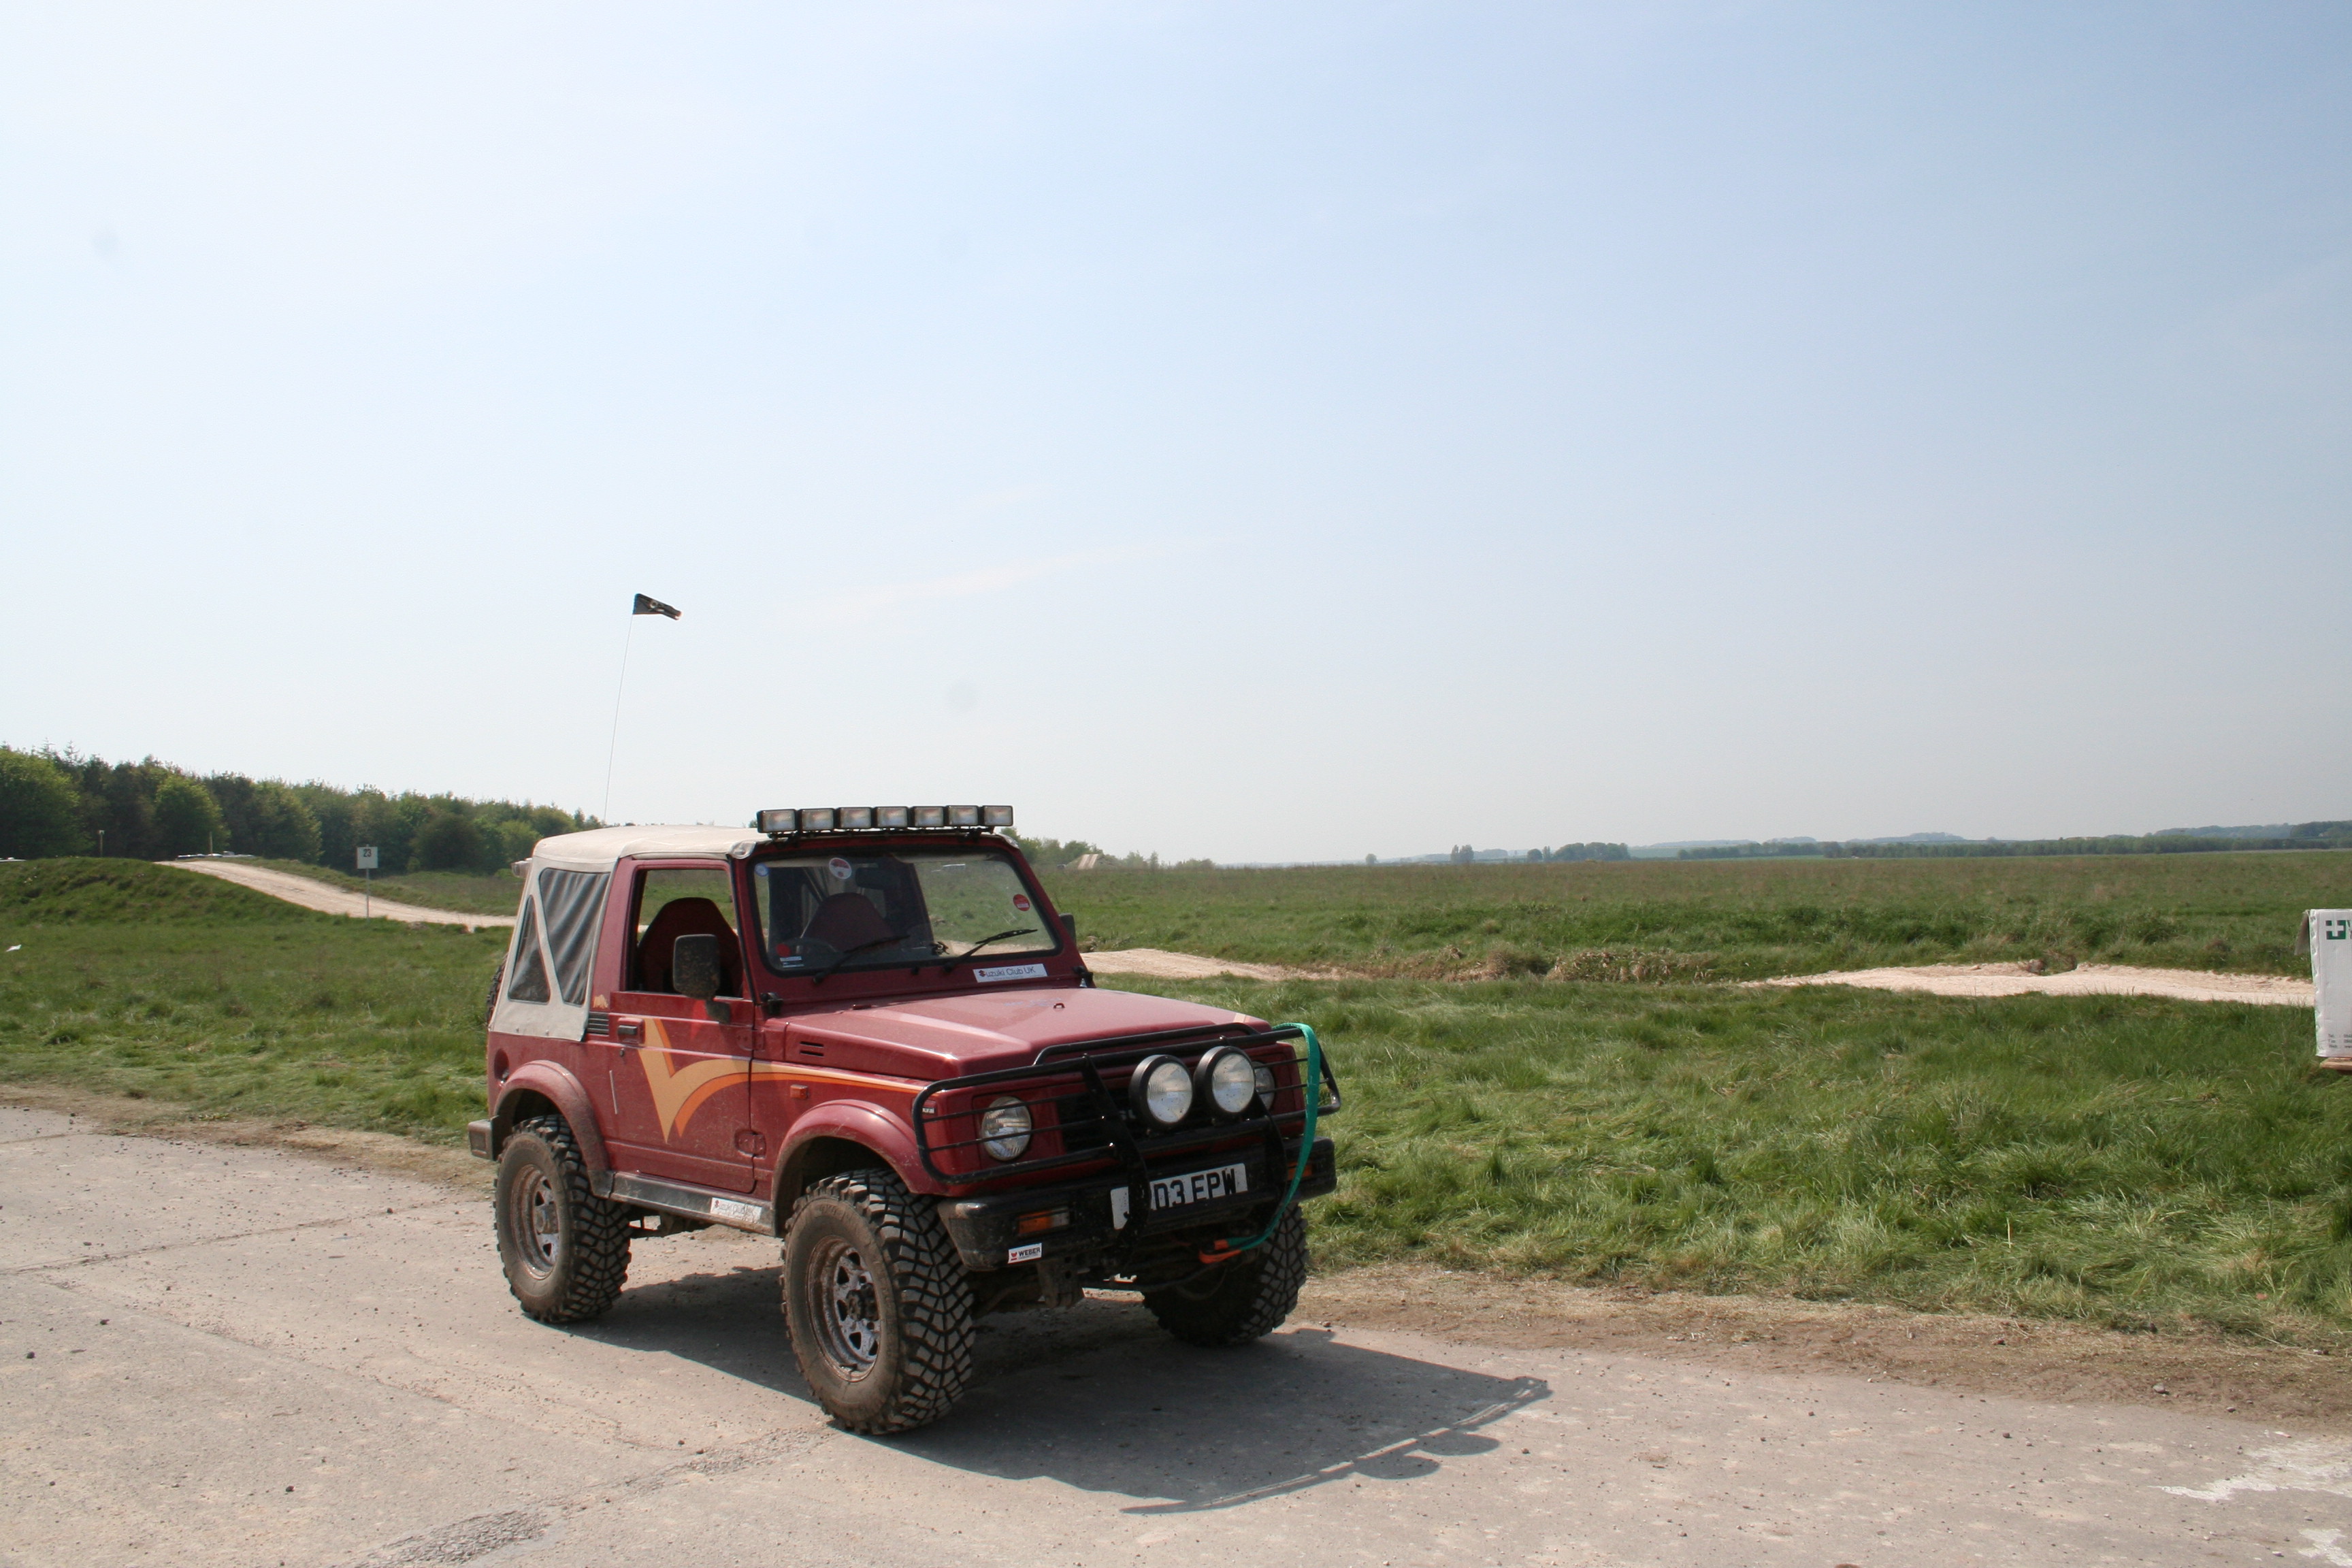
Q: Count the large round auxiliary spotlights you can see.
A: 2